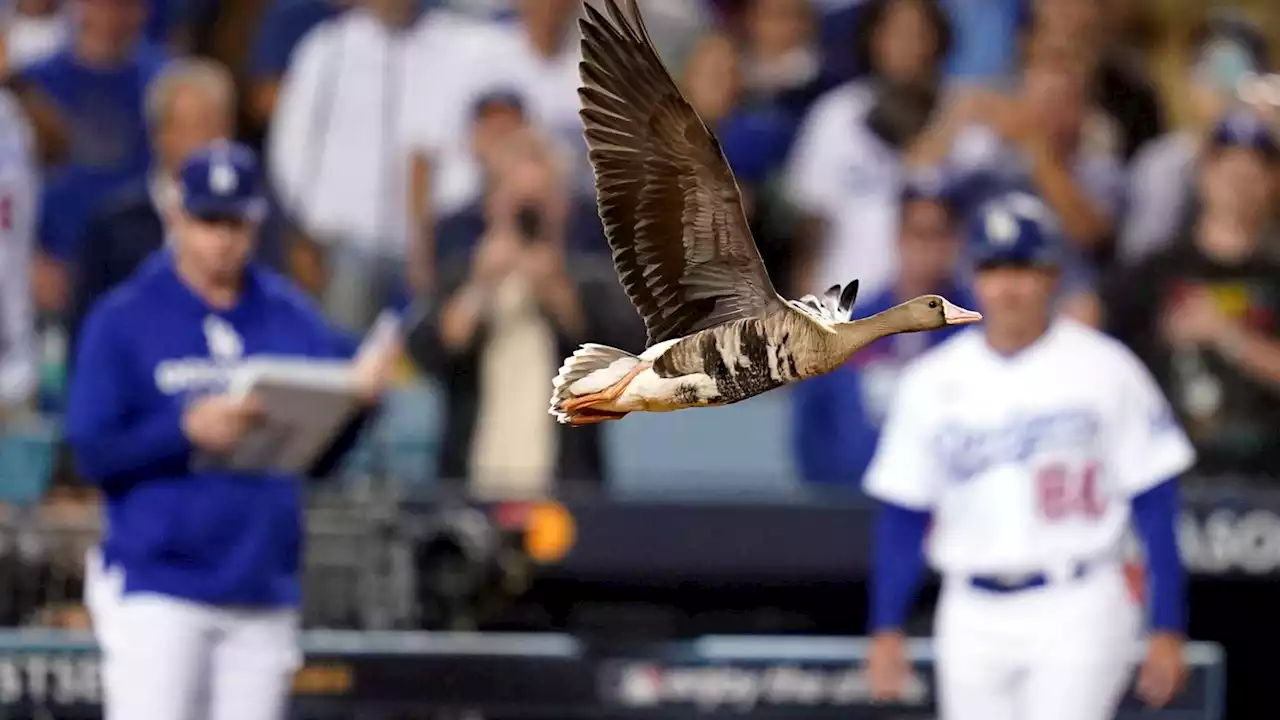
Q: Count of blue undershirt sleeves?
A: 2